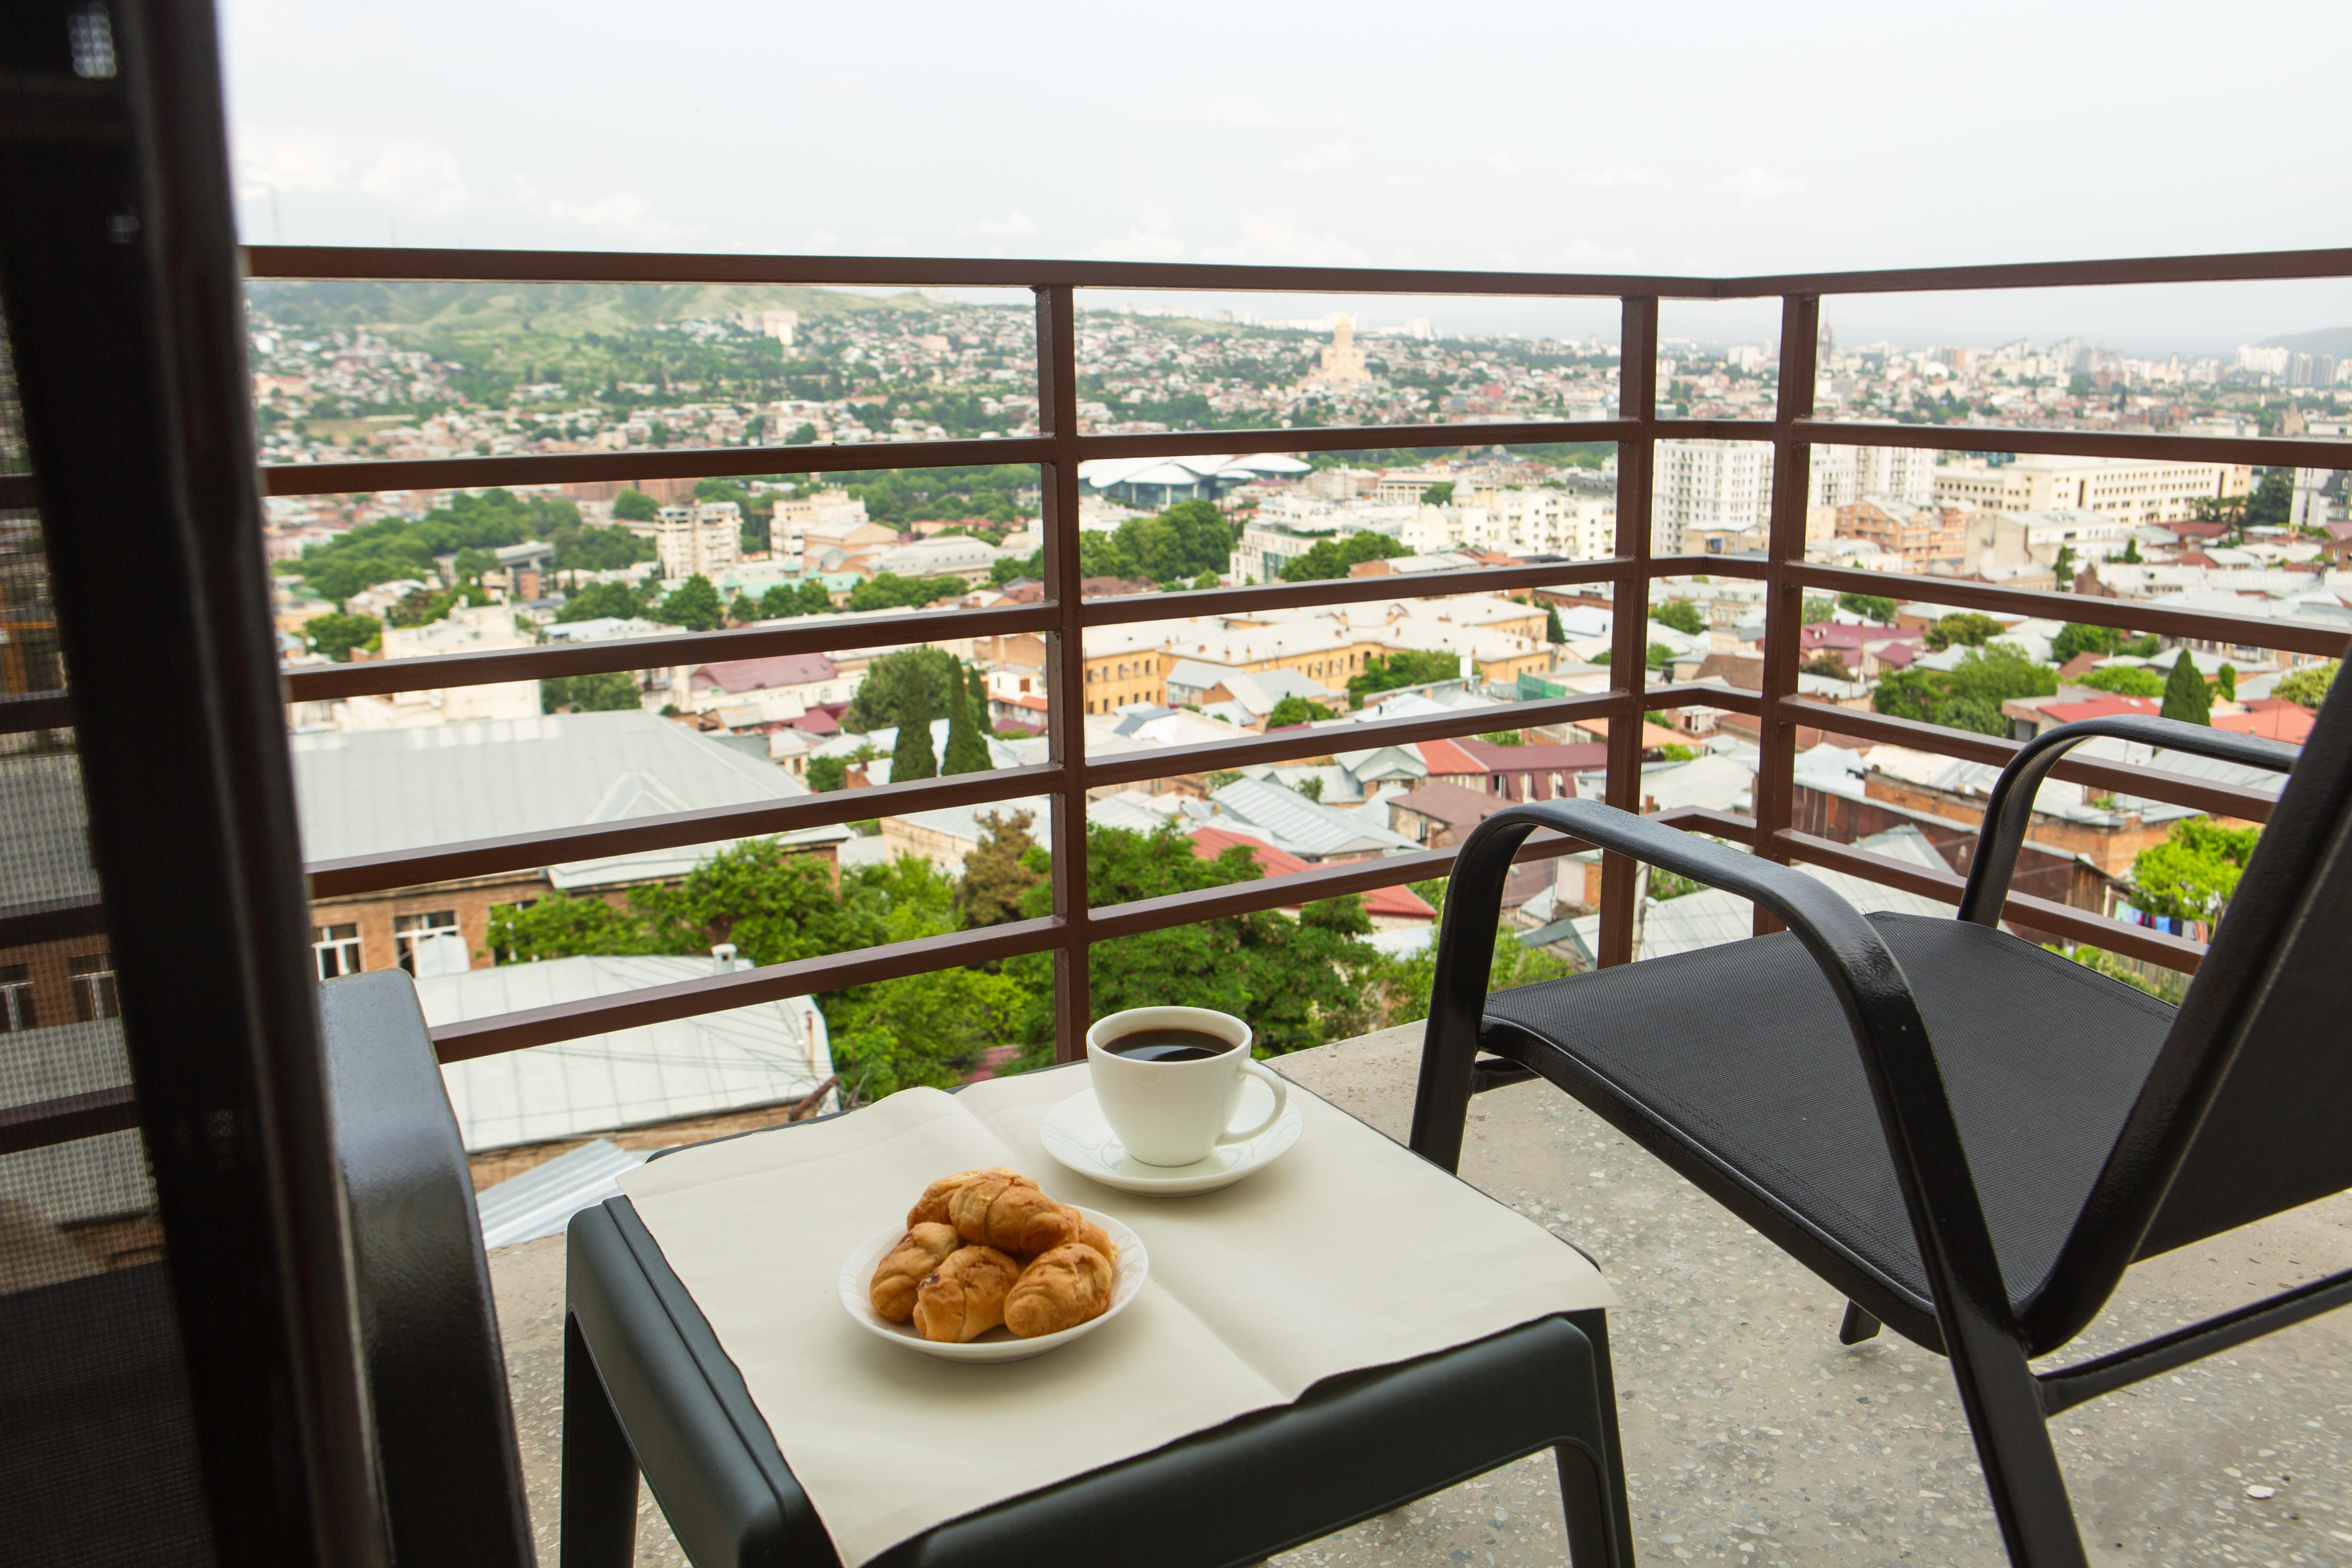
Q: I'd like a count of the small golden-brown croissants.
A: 6